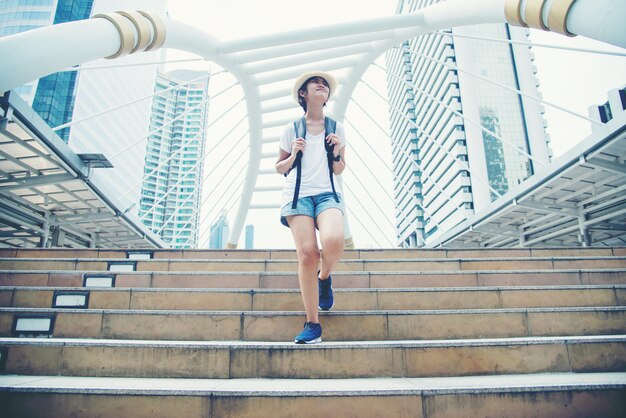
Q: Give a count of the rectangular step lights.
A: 5